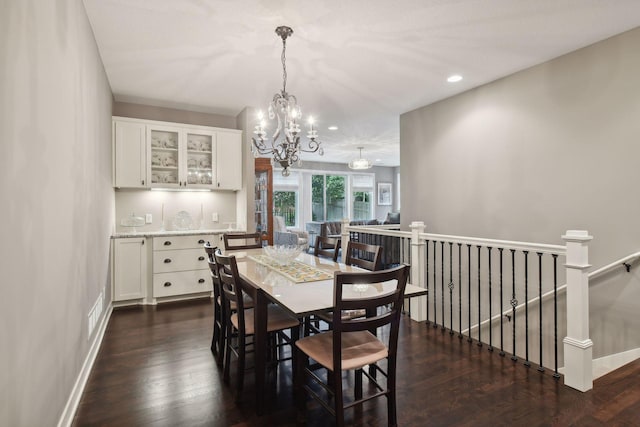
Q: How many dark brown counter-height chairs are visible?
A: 6